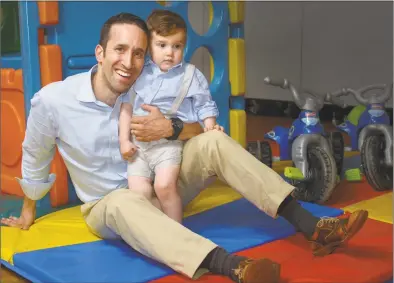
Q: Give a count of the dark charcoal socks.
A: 2